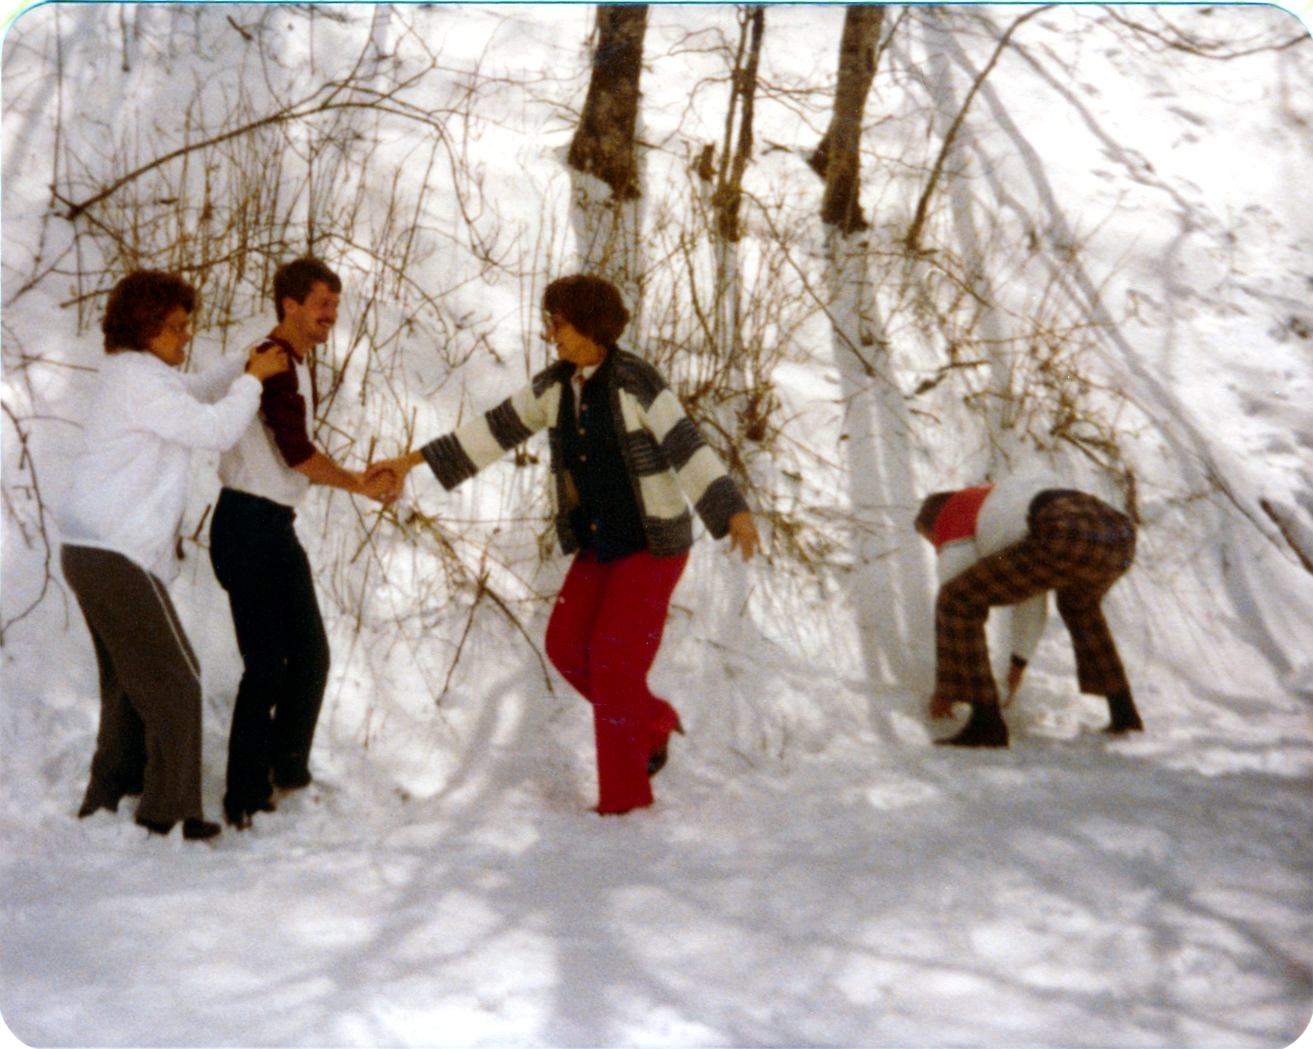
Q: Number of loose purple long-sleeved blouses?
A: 0